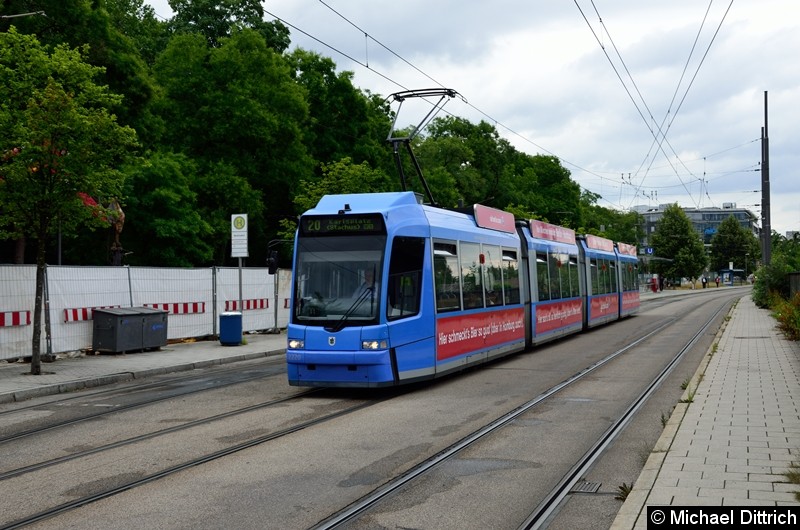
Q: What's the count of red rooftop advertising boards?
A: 4